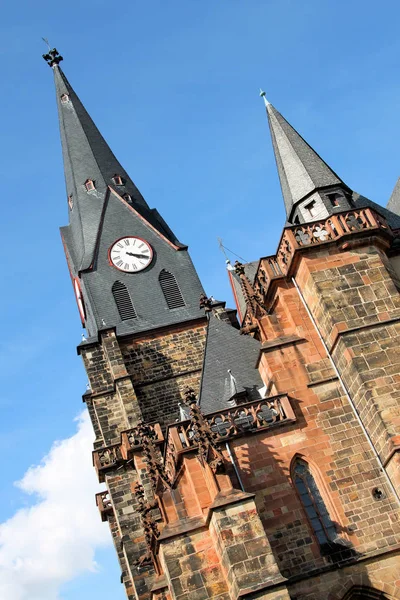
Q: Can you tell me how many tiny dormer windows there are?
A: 5